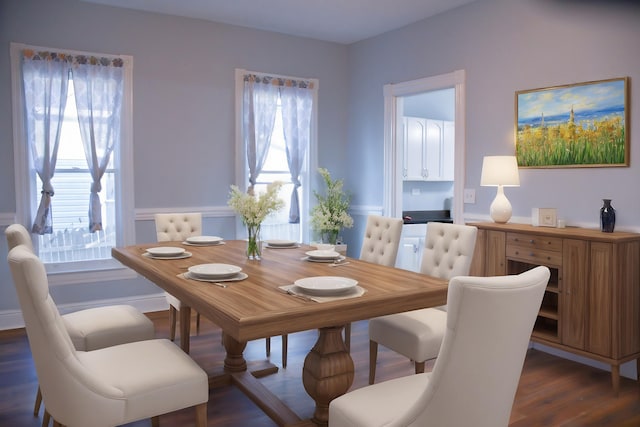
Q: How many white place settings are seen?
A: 6